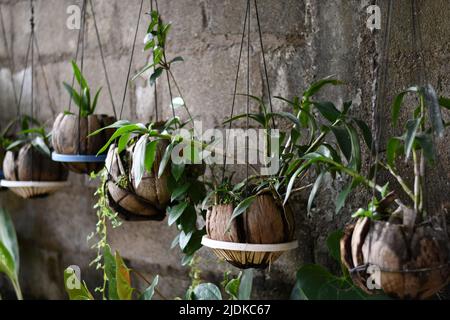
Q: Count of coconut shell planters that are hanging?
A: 5